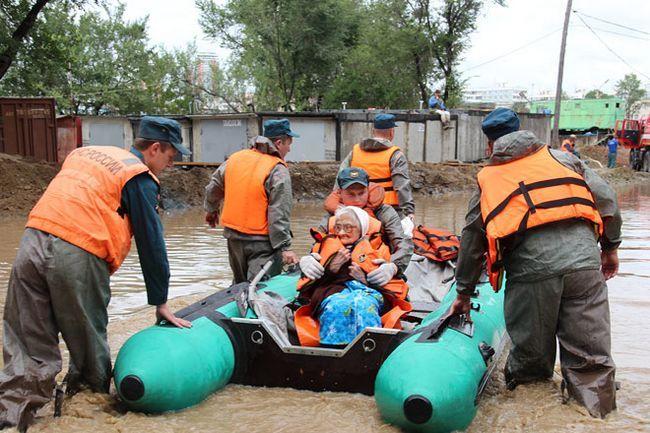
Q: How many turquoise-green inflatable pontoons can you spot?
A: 2